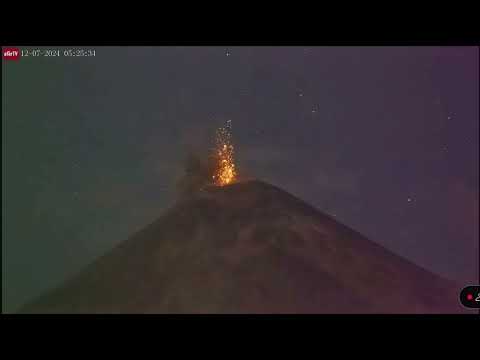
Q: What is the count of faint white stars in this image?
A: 5